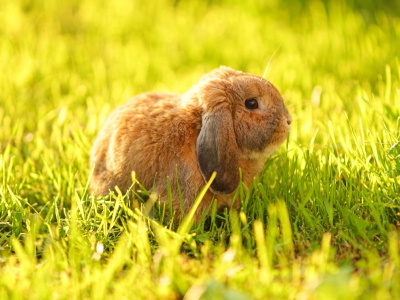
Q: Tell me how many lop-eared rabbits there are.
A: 1